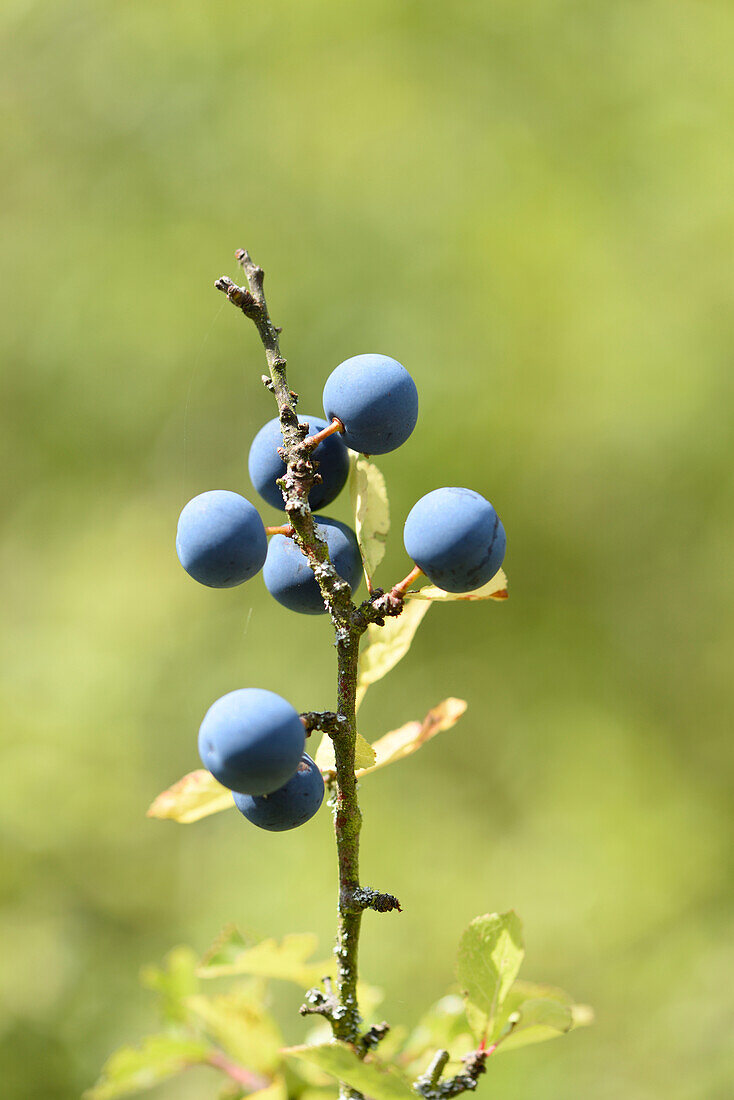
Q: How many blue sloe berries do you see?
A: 7